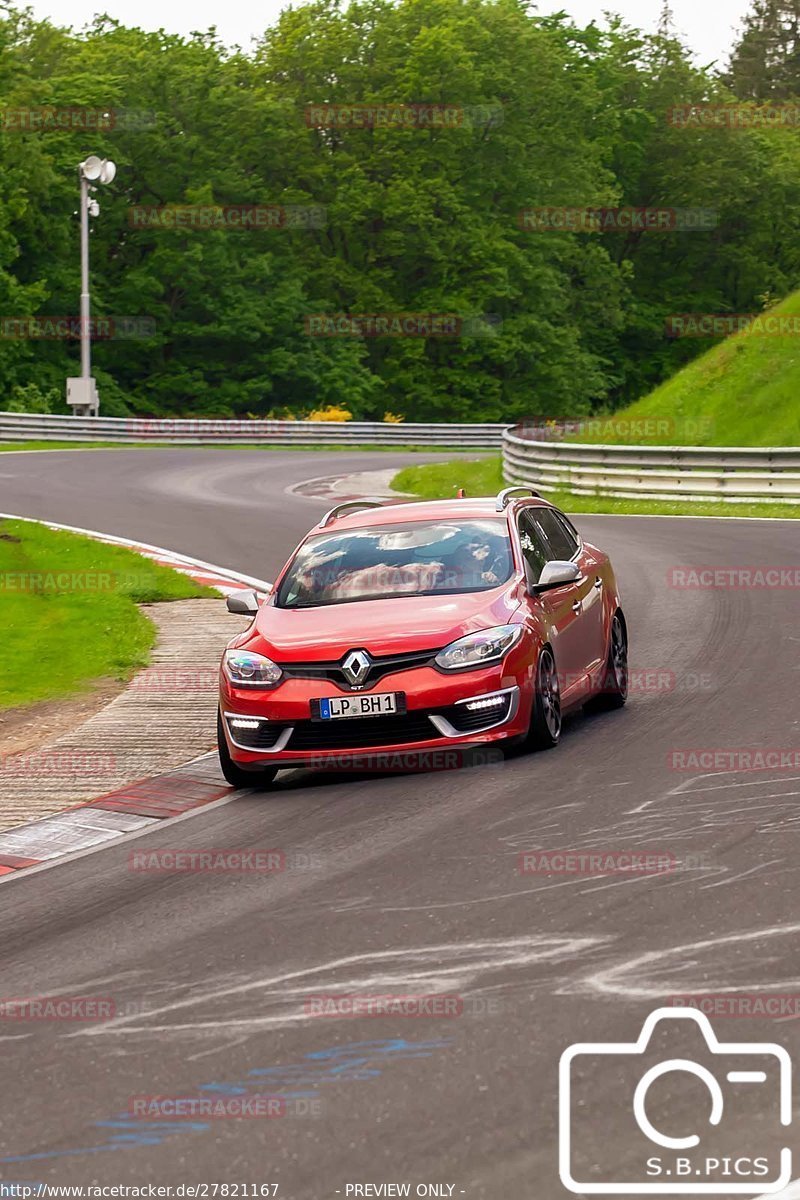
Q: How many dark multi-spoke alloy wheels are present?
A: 2